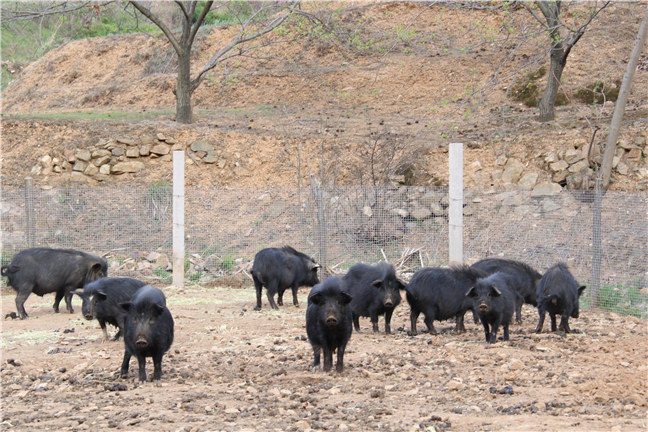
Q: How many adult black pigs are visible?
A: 10